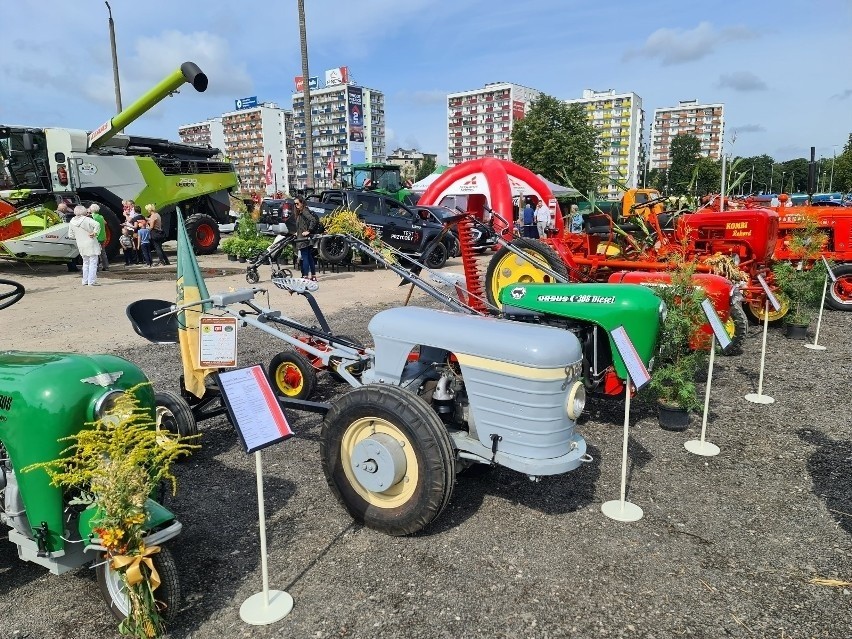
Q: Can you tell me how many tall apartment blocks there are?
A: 6